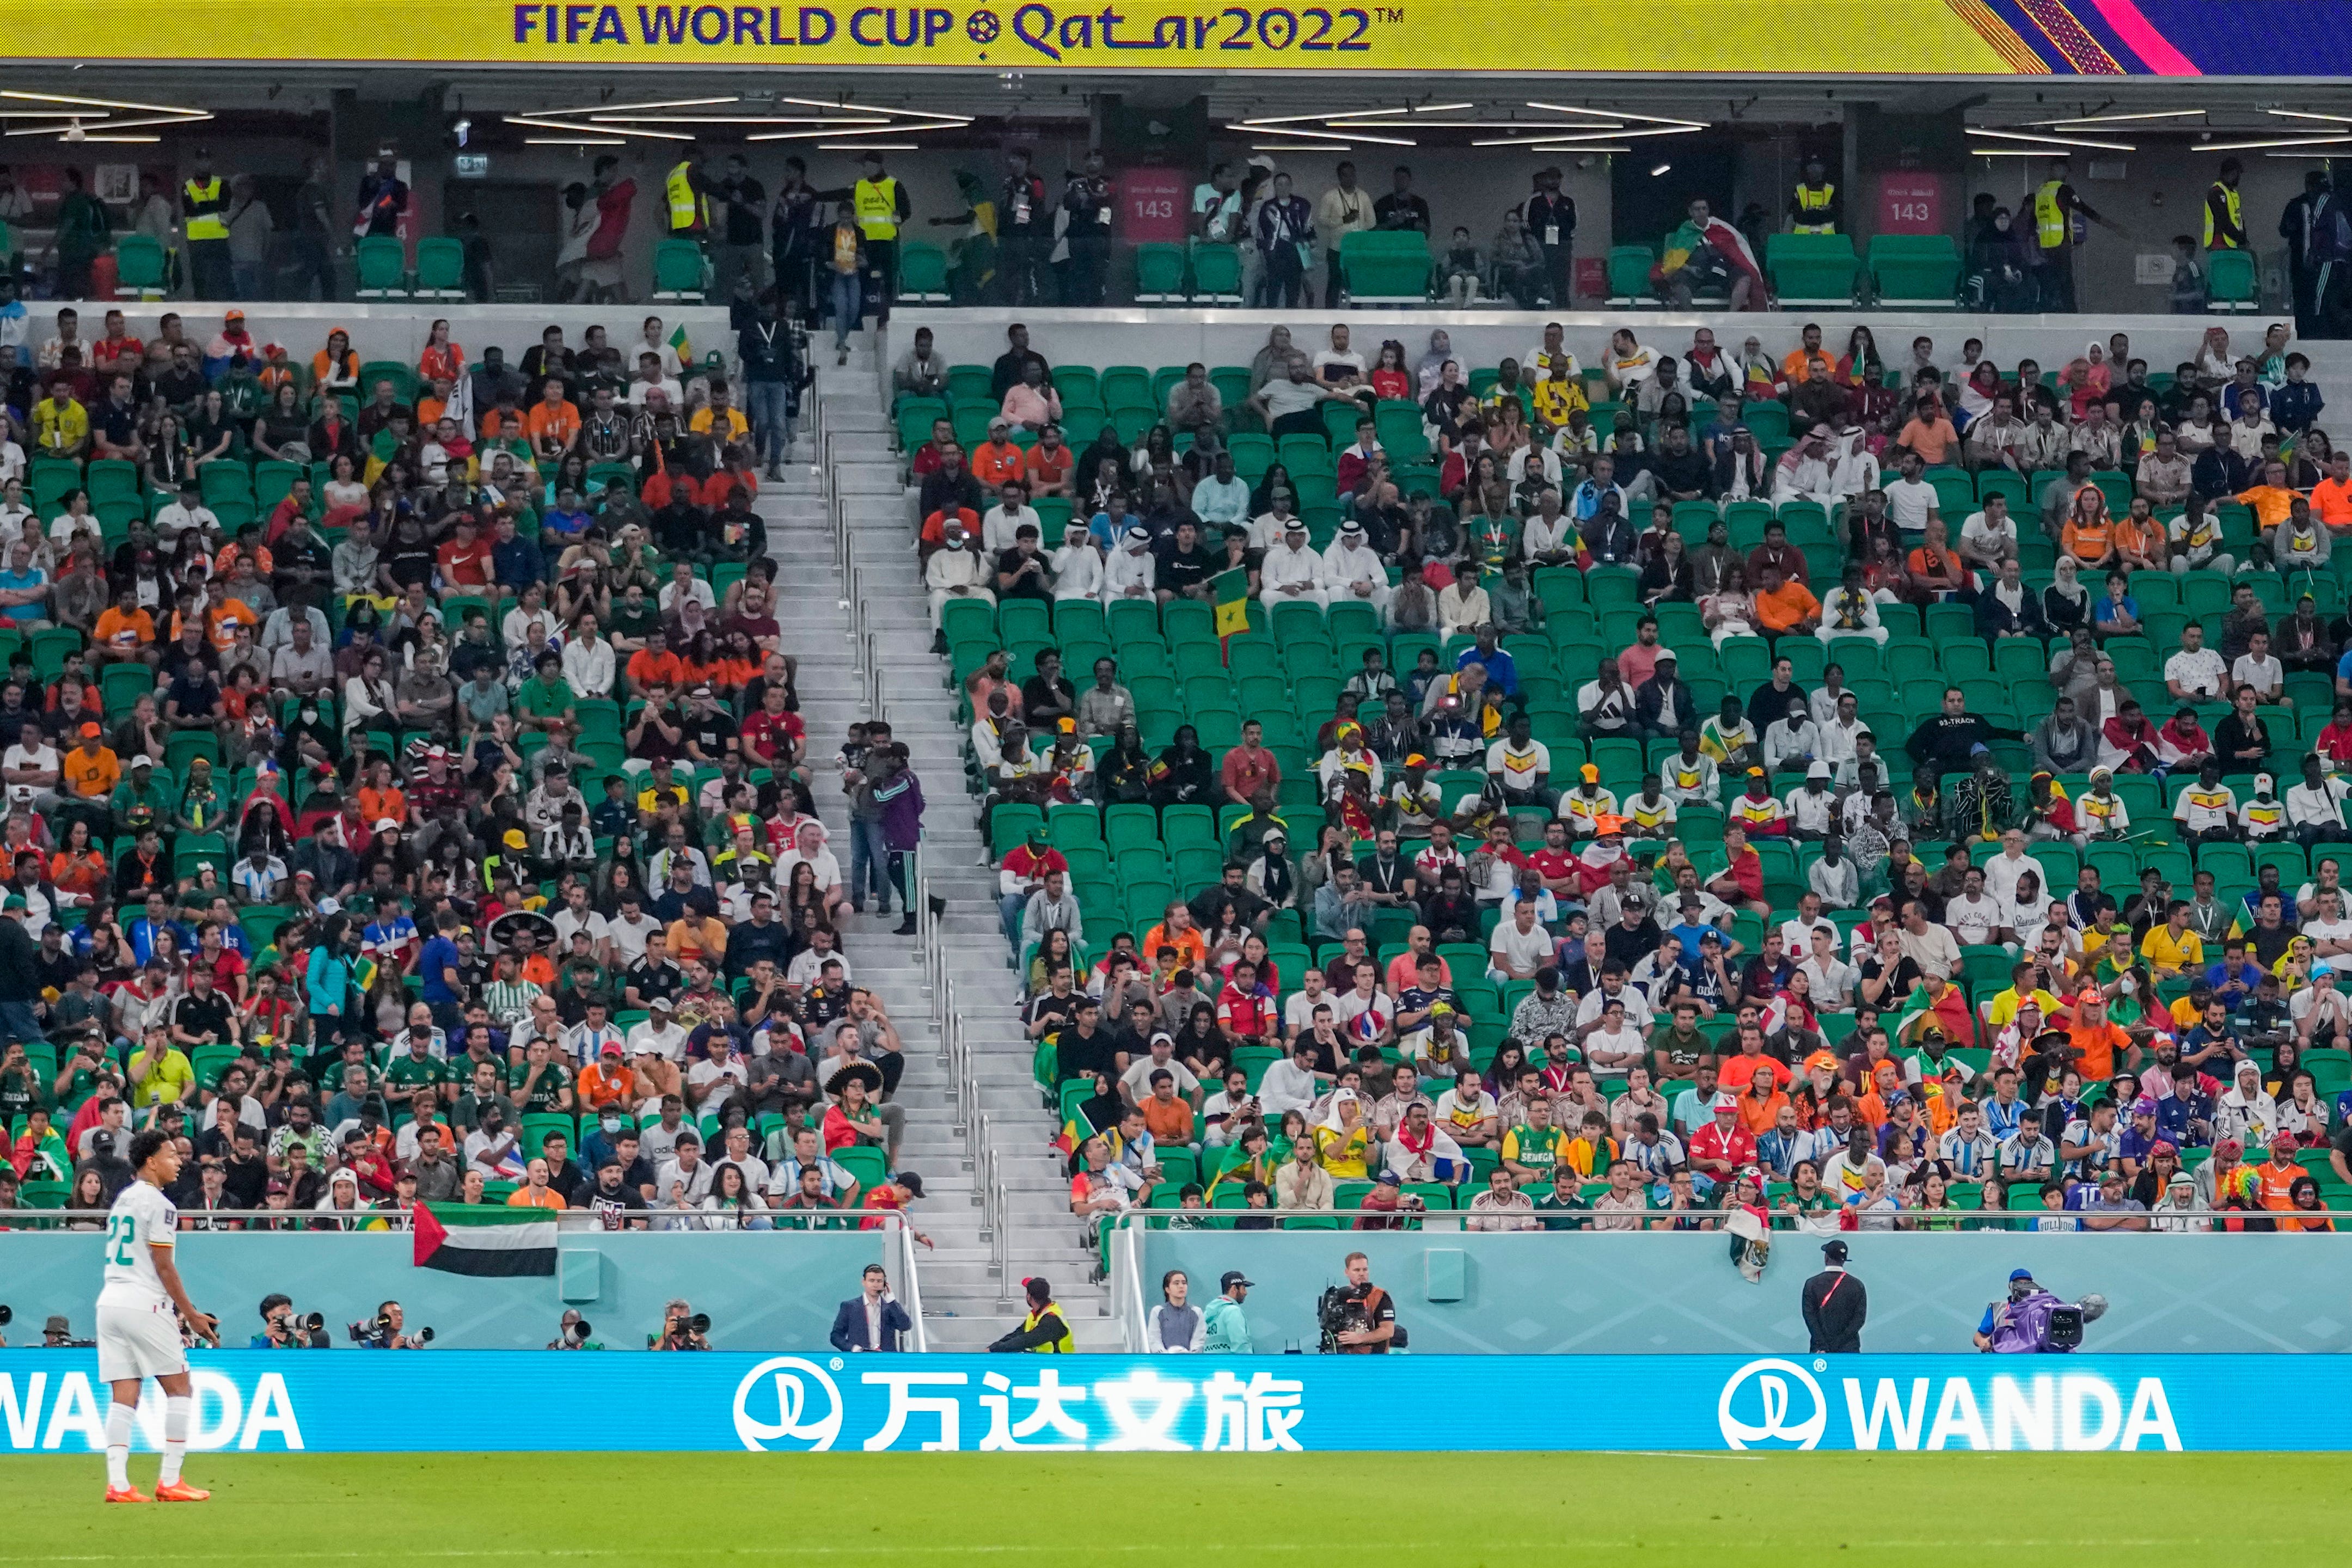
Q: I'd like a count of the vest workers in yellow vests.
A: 7